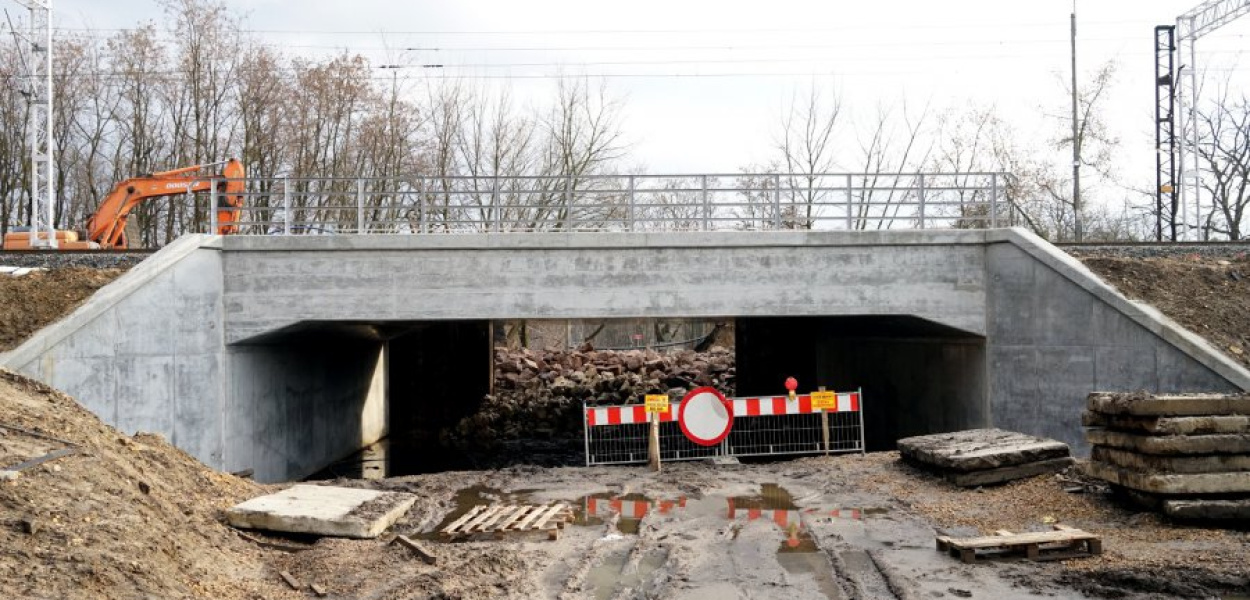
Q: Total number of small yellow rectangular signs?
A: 2